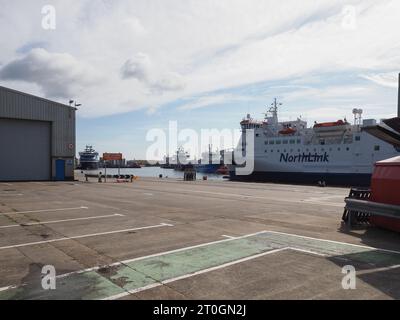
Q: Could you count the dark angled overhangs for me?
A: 2